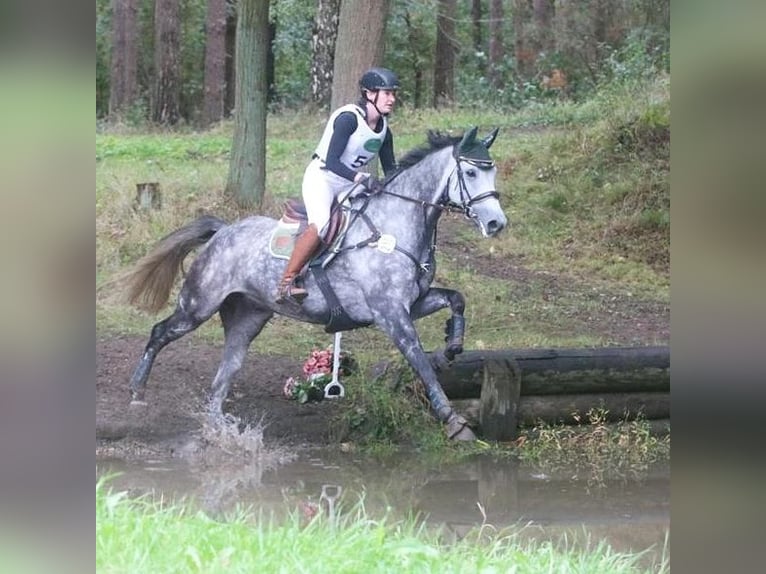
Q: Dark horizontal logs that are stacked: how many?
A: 2